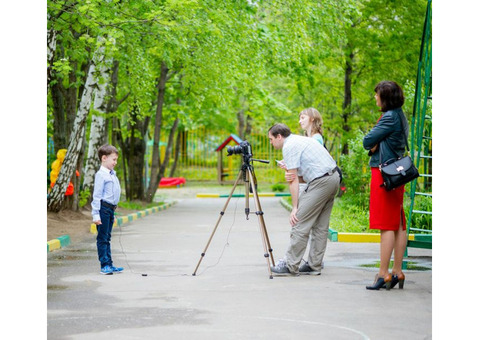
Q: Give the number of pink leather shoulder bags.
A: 0